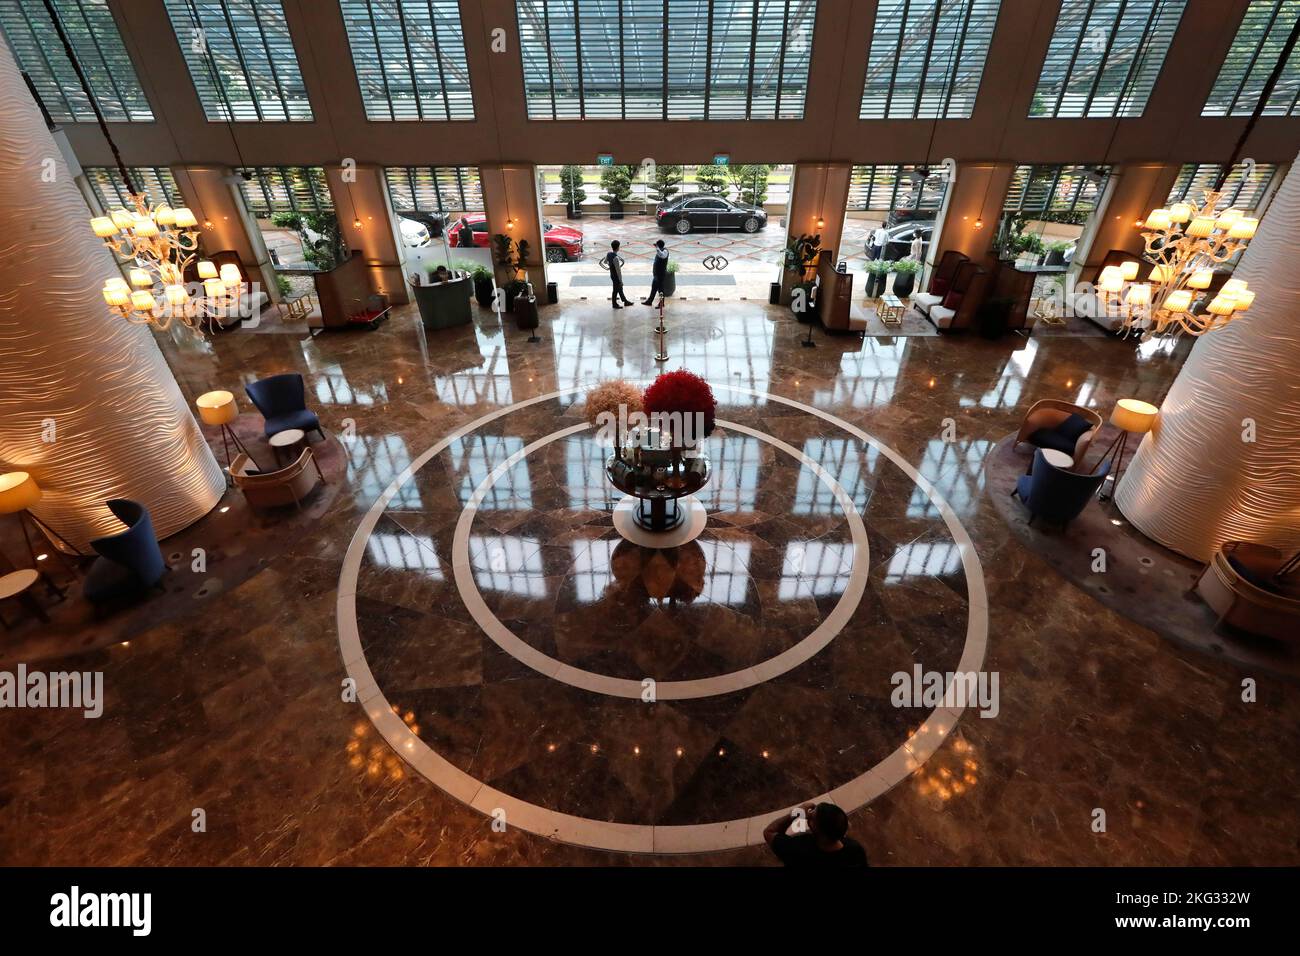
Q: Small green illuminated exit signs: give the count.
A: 2